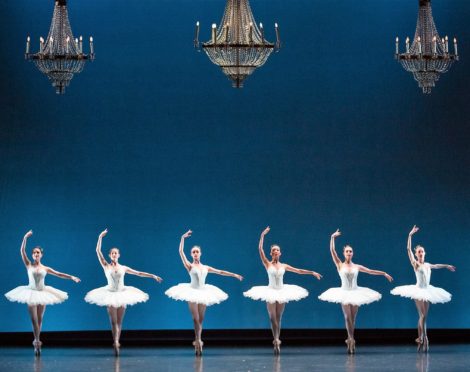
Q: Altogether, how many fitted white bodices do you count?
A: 6